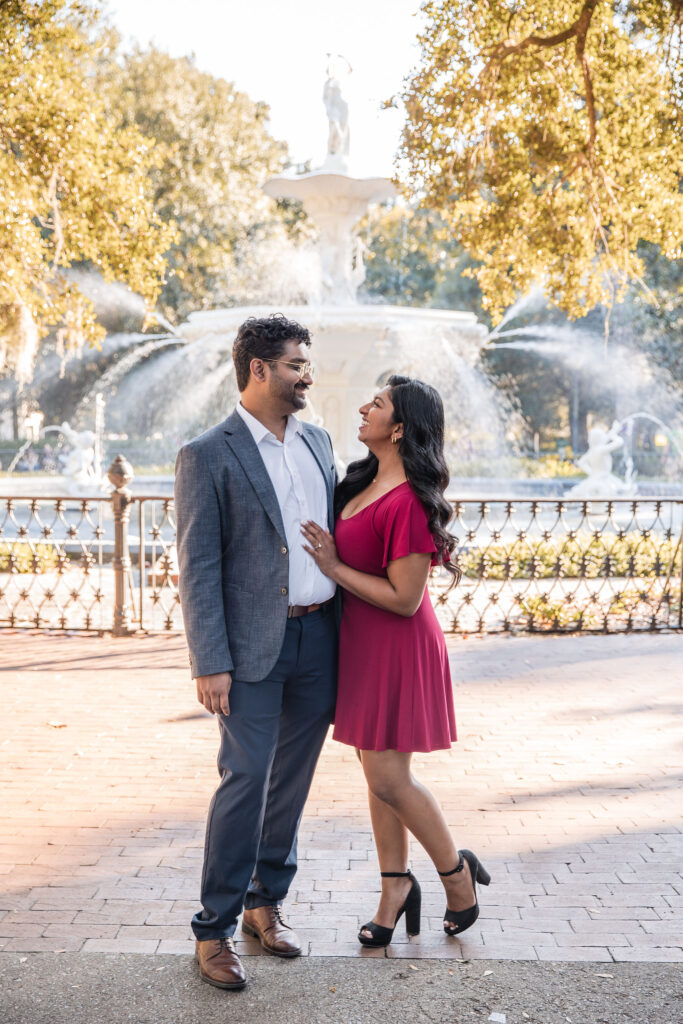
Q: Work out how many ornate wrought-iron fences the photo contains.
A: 1